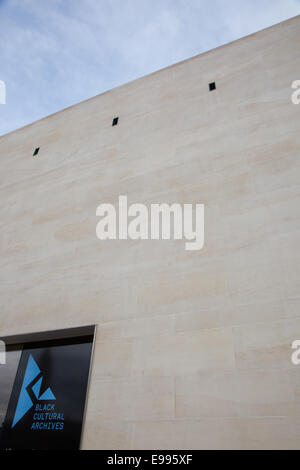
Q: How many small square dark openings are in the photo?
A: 3